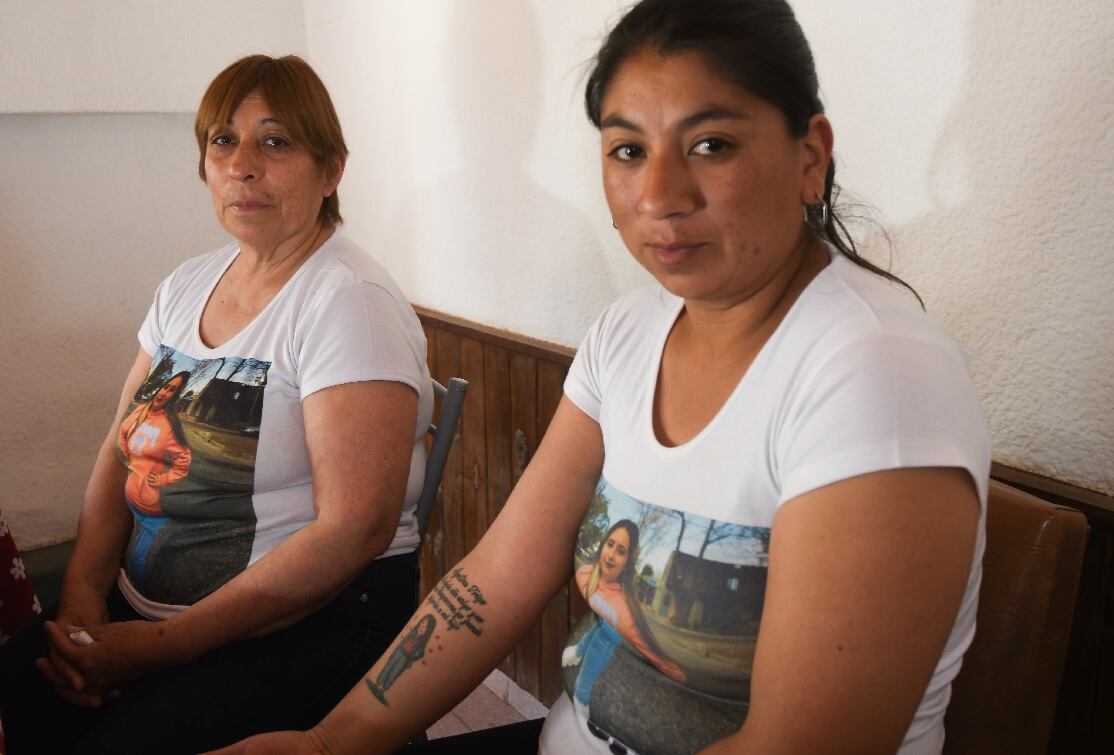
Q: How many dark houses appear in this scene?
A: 2